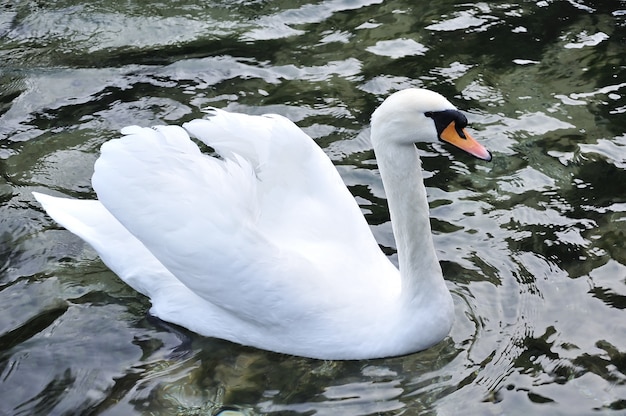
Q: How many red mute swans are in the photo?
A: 0